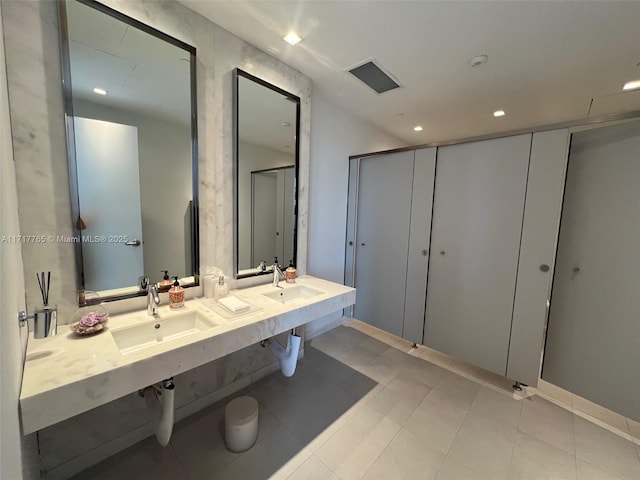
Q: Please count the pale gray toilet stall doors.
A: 3